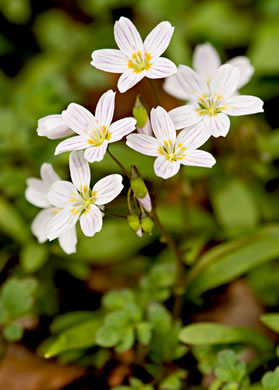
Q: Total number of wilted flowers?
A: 0